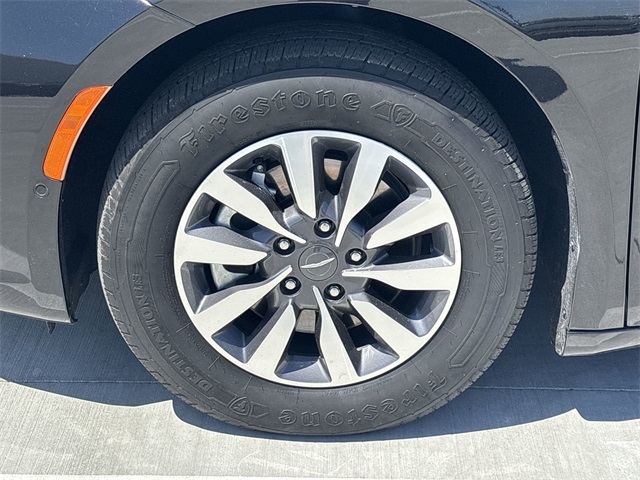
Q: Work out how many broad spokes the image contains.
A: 10